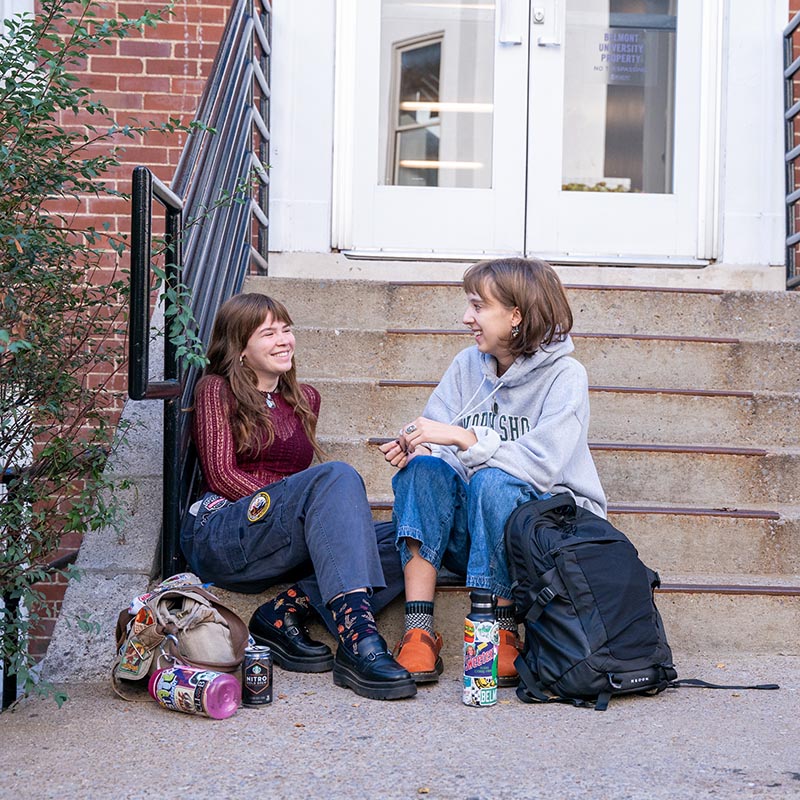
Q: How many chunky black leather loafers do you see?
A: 2